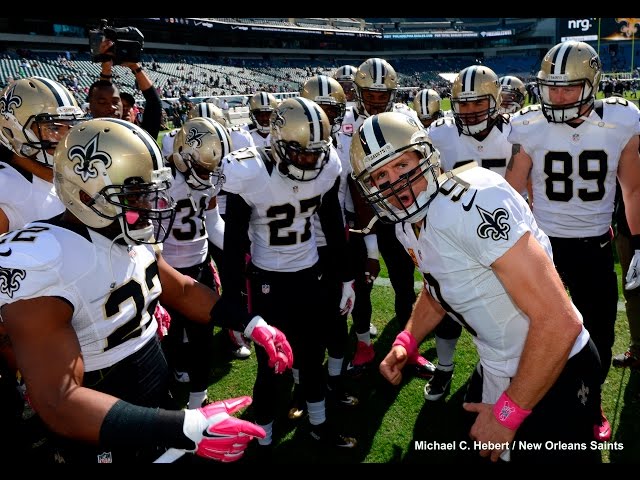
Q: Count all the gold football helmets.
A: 14